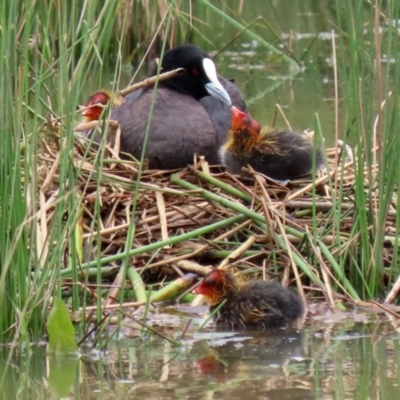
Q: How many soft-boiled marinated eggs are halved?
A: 0